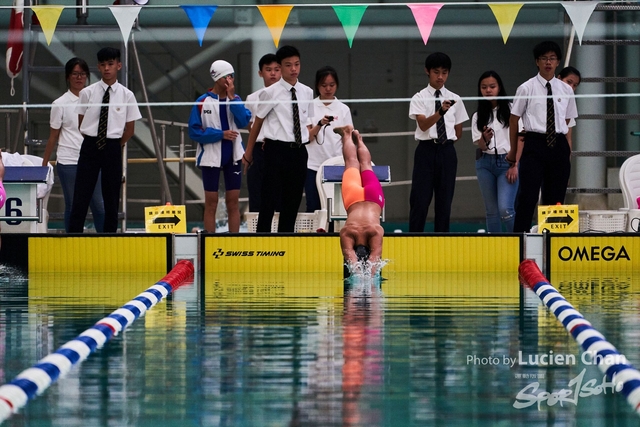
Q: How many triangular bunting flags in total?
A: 8